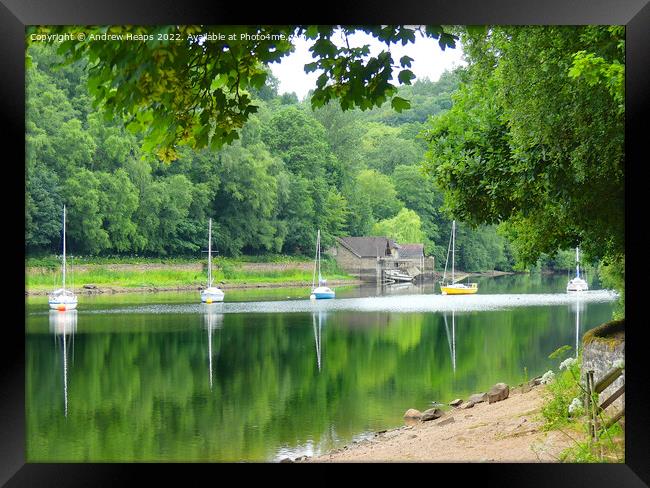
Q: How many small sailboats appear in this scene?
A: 5